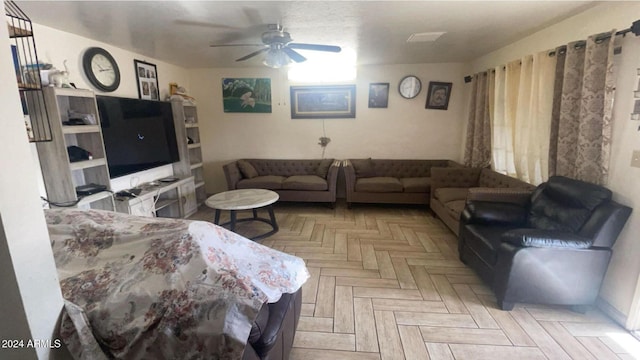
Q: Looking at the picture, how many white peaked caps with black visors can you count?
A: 0